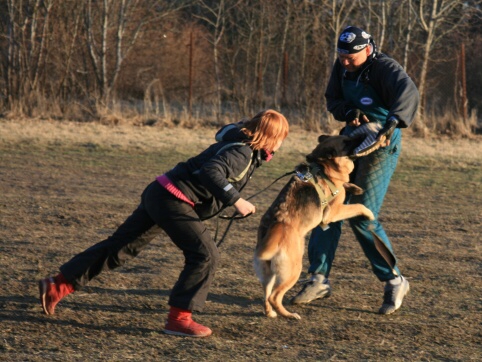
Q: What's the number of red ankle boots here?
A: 2